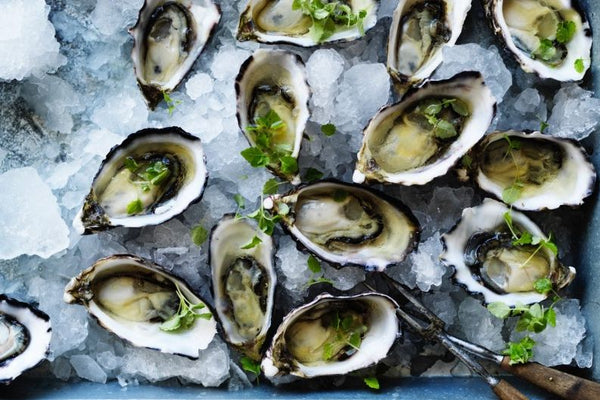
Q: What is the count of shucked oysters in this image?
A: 14